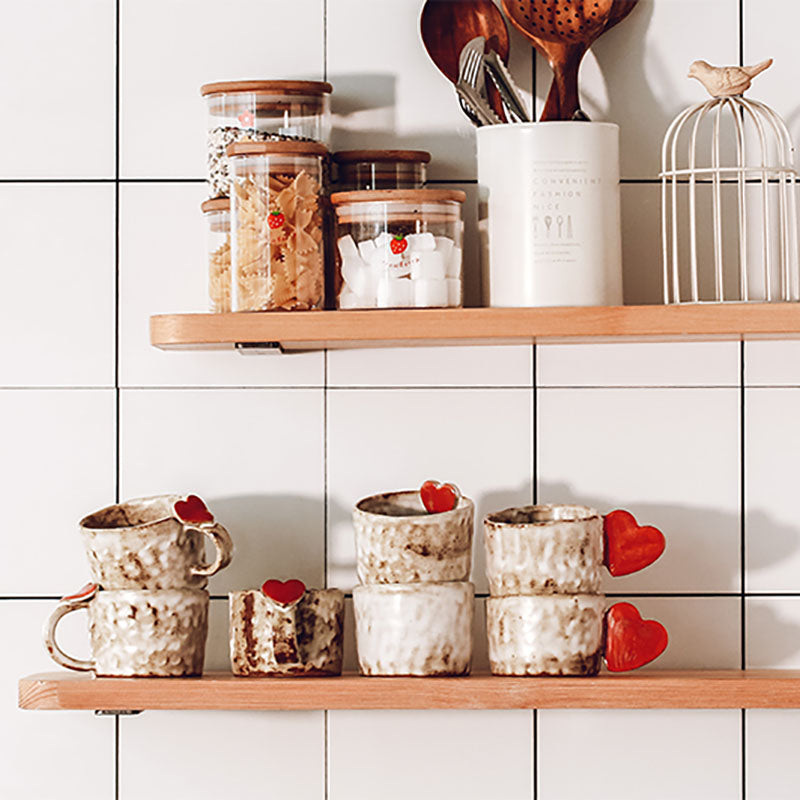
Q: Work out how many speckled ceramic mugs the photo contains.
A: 7